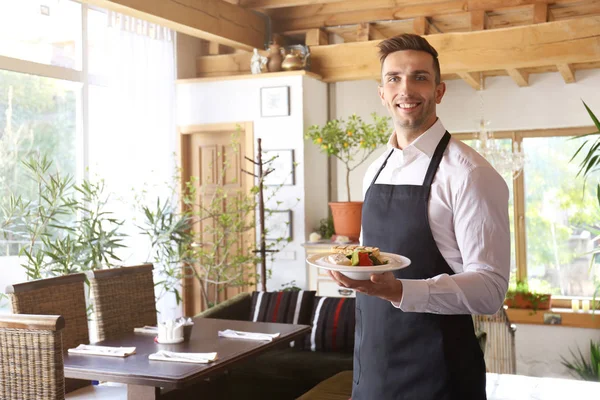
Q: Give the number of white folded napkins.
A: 4